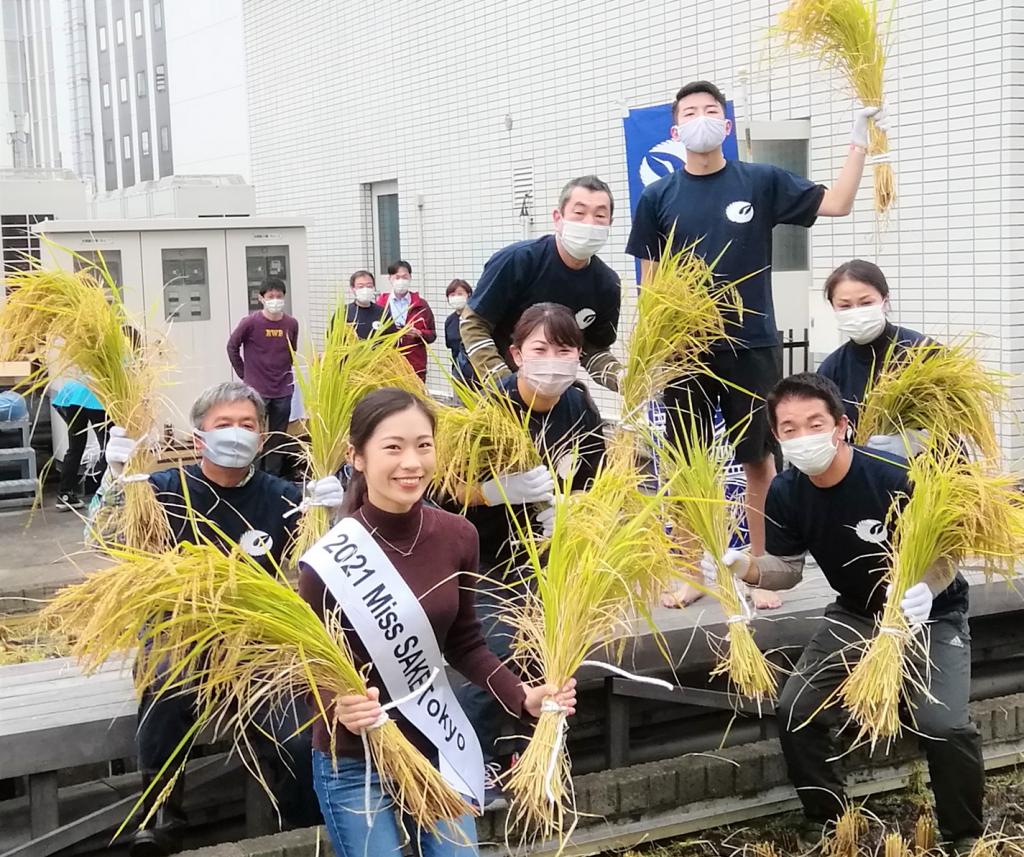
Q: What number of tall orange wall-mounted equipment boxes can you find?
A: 0